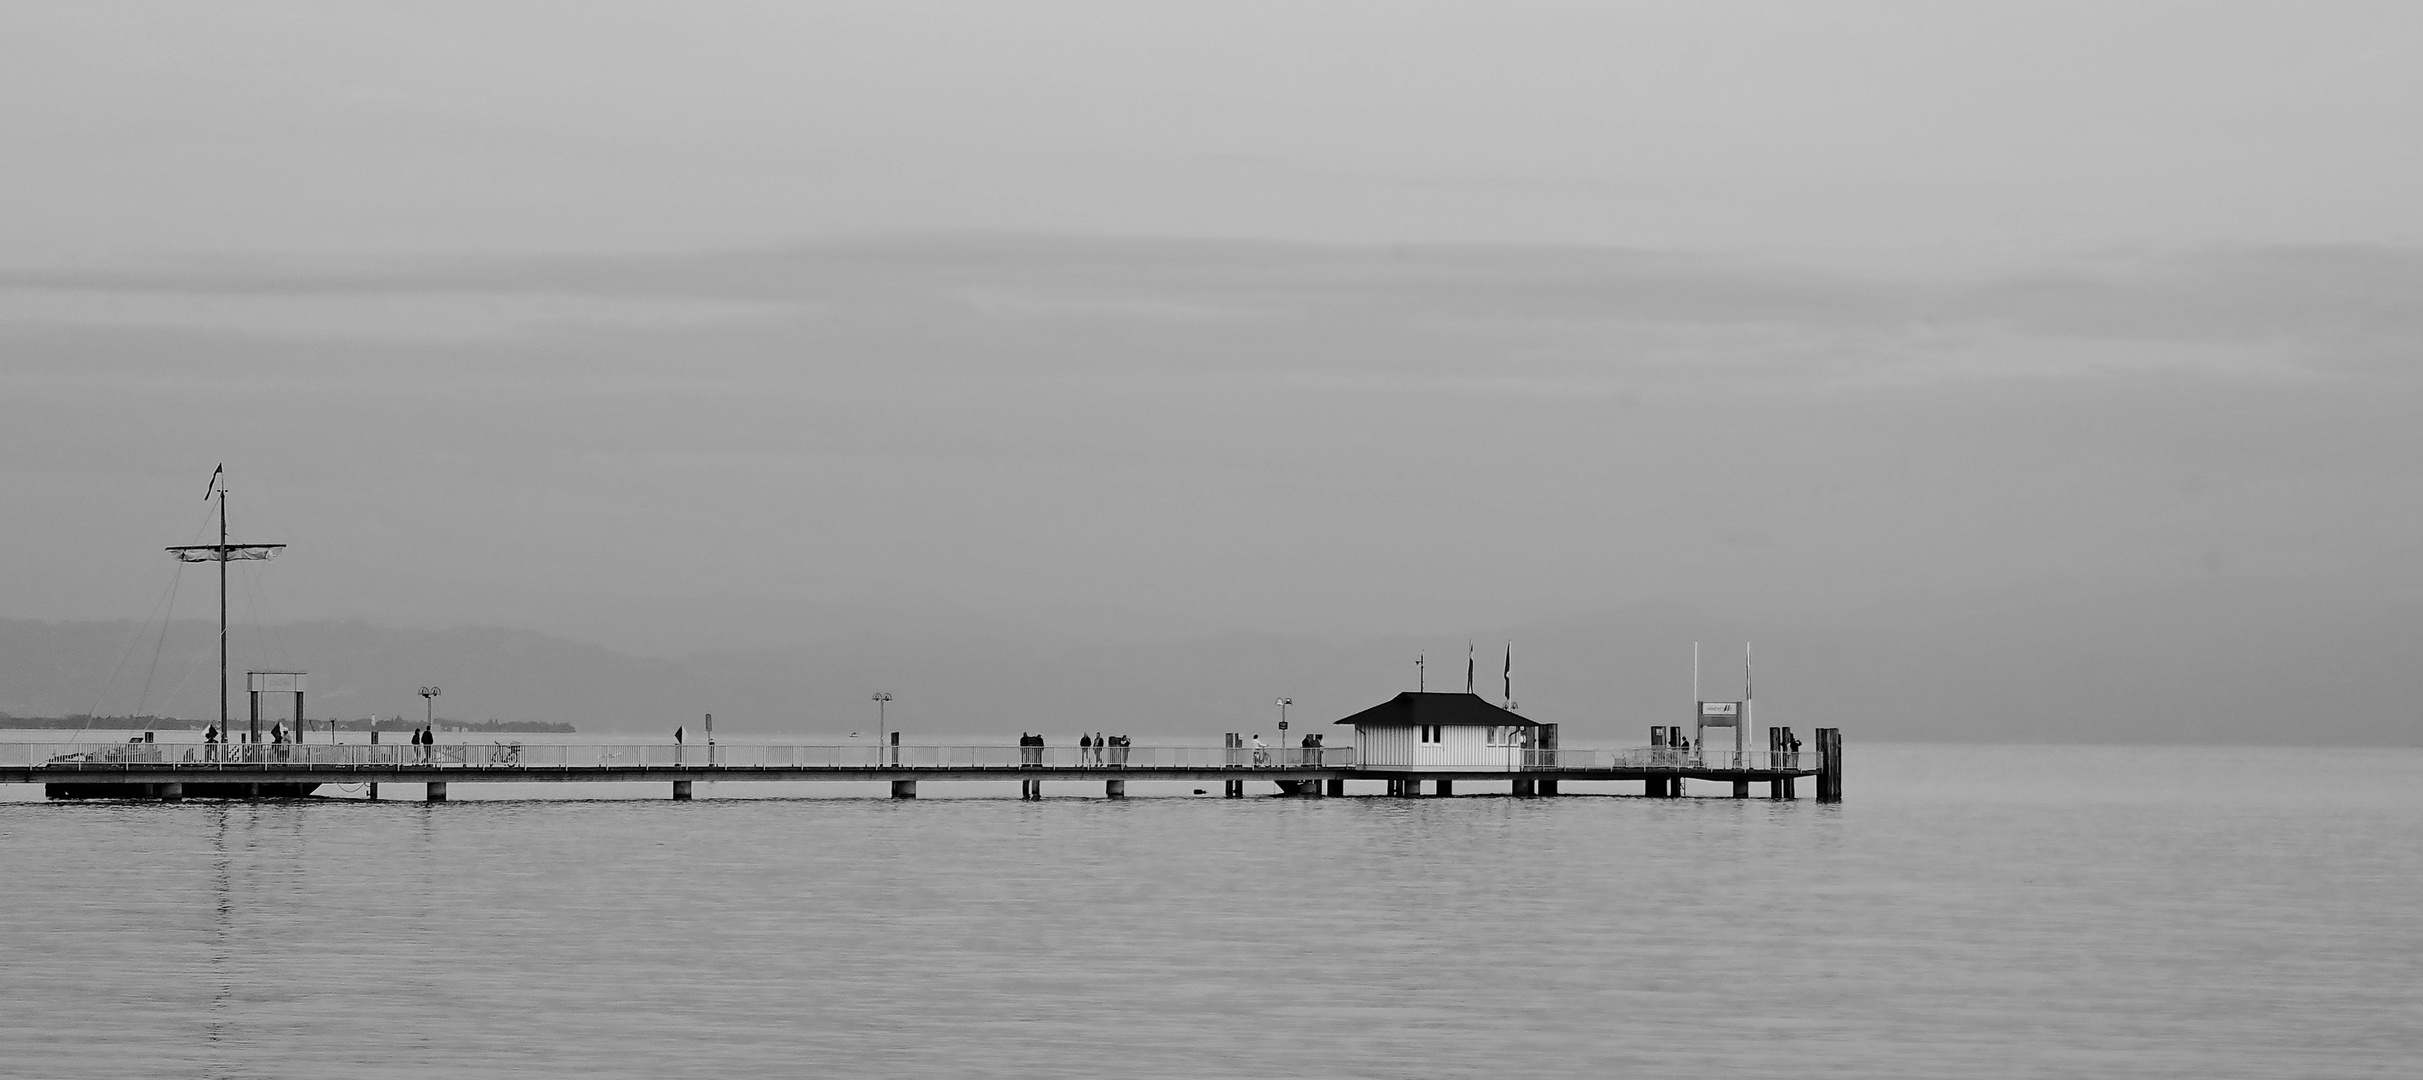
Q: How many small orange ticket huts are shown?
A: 0